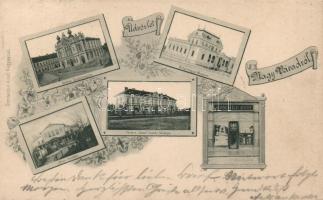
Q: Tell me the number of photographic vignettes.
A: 5